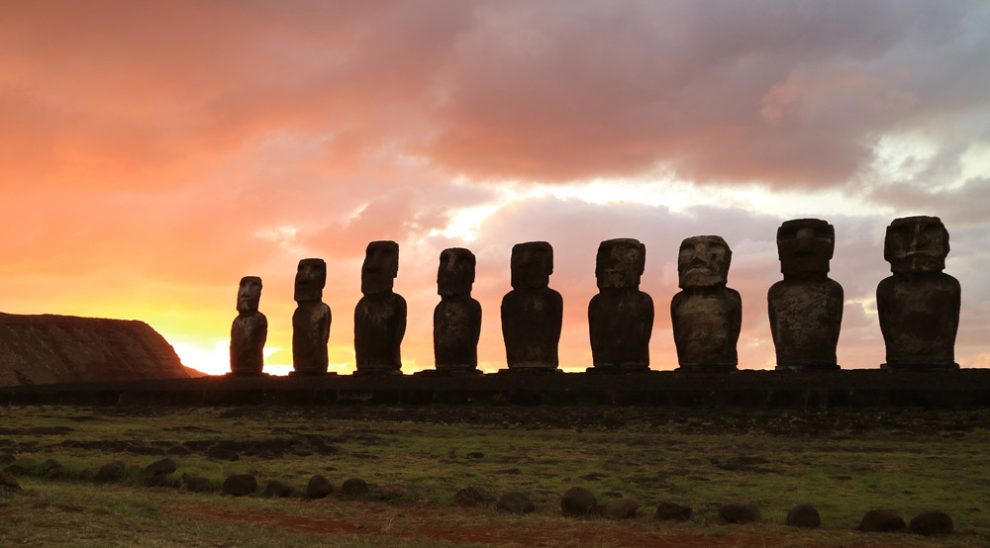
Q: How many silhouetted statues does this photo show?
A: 9